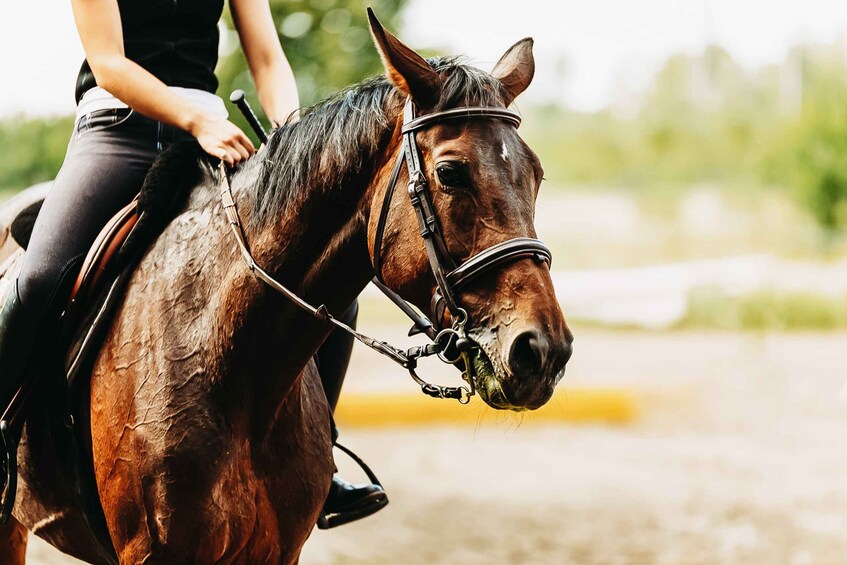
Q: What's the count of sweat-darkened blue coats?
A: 0